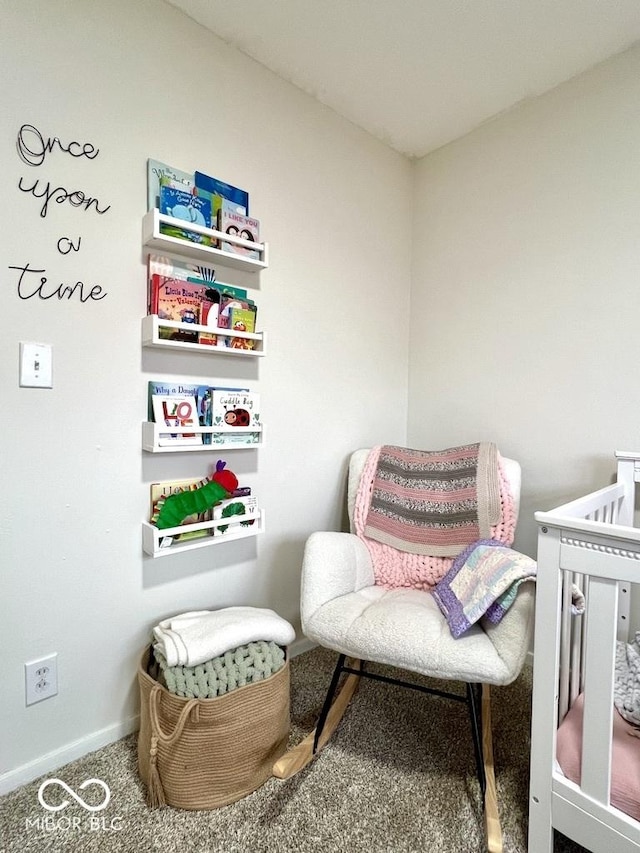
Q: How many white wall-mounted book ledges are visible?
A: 4